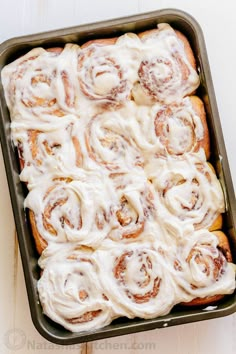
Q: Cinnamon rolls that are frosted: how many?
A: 12